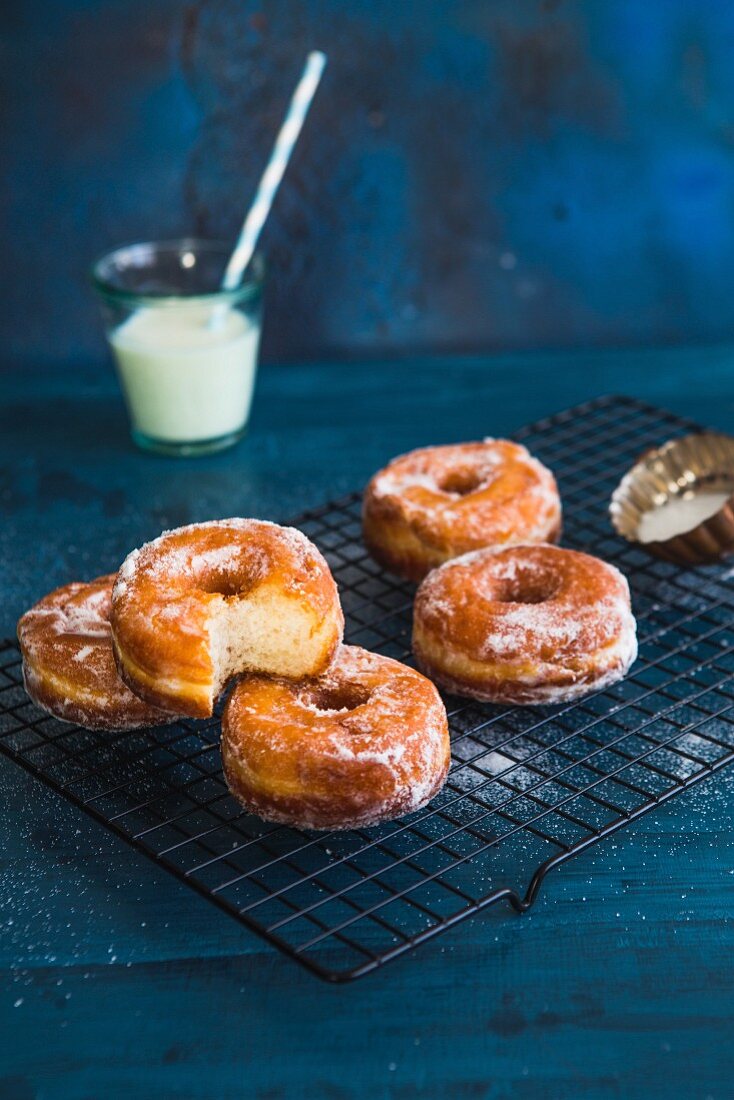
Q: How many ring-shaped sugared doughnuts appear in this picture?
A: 5